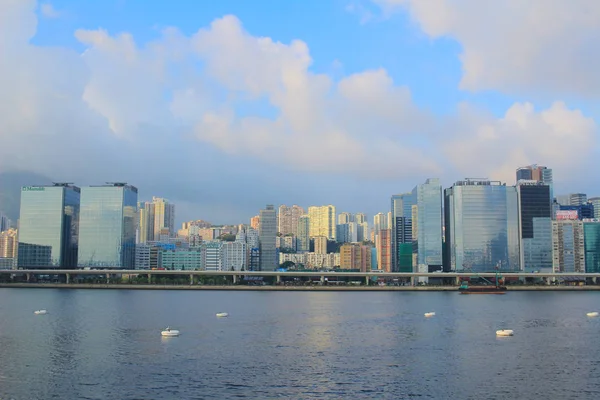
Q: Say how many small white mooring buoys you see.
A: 6